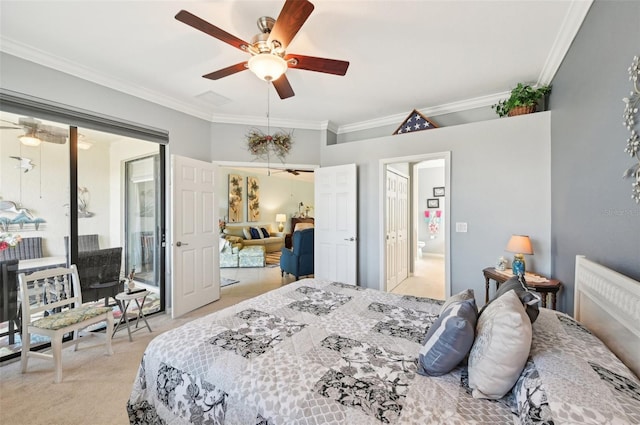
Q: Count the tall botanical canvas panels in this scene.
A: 2